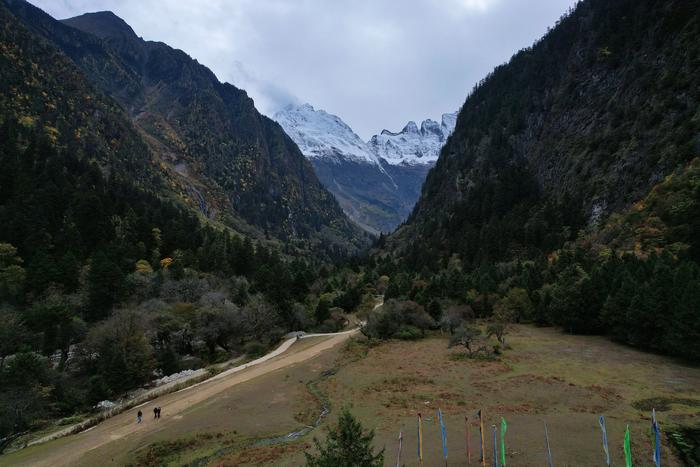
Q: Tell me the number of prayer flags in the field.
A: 11